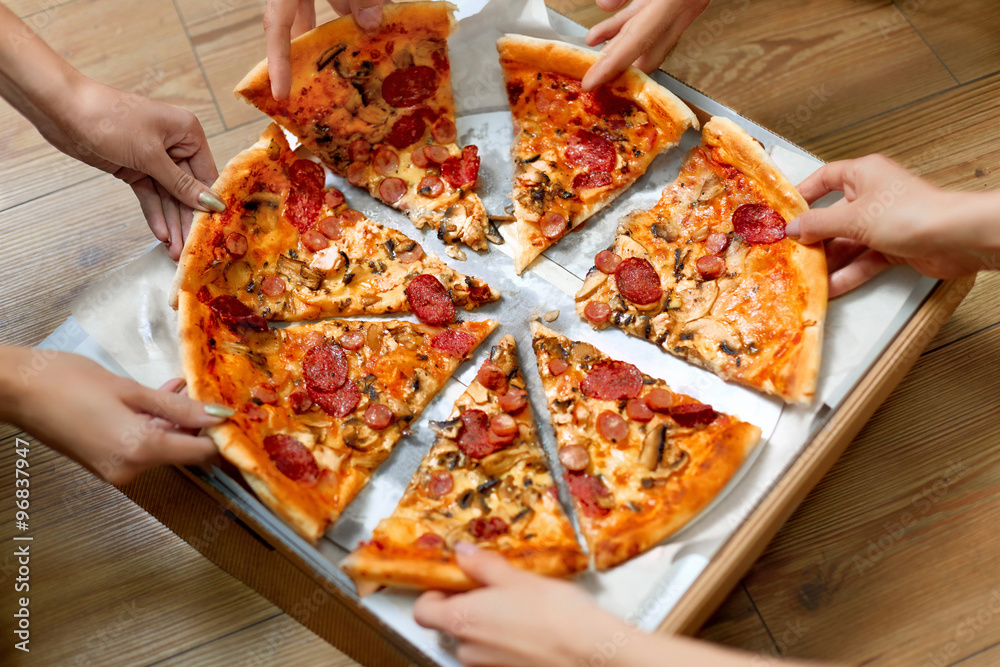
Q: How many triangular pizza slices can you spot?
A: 7